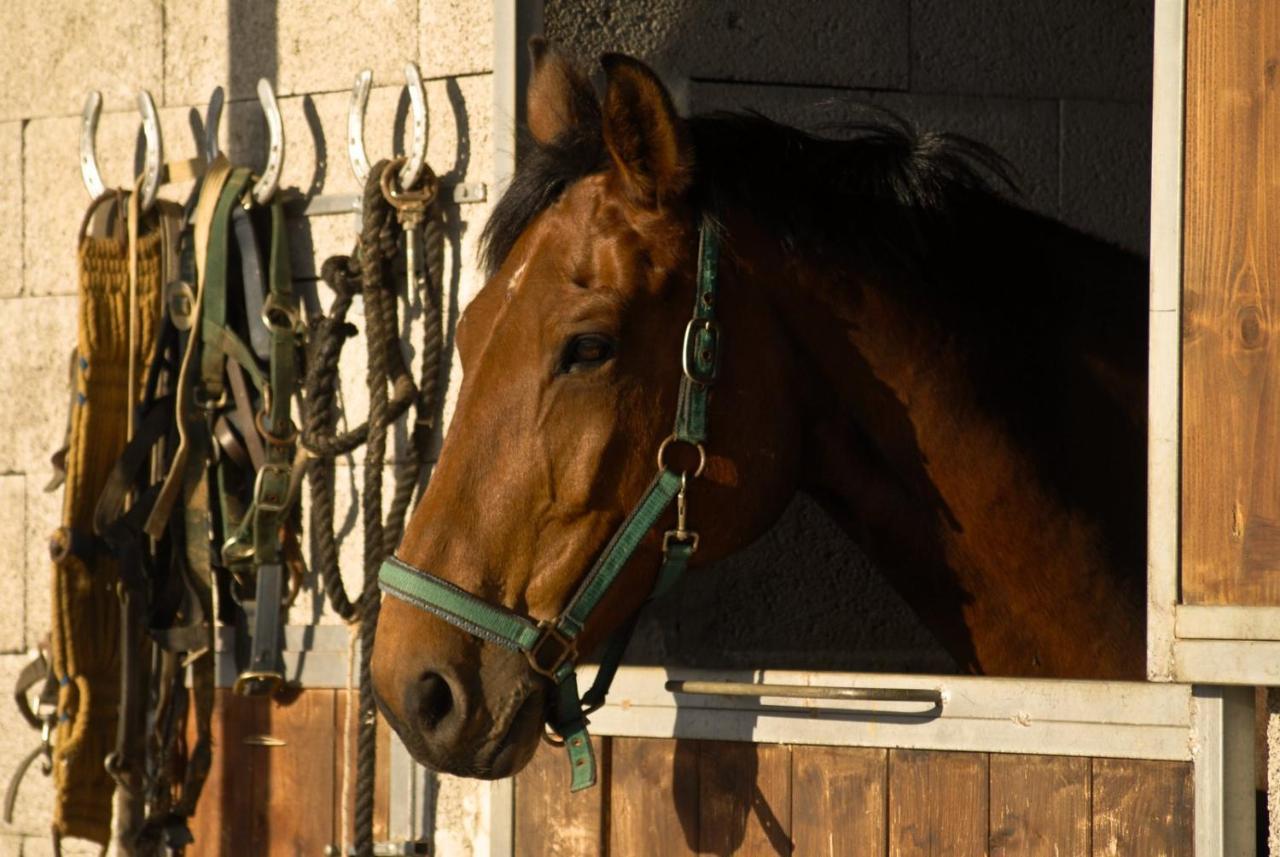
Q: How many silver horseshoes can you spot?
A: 3